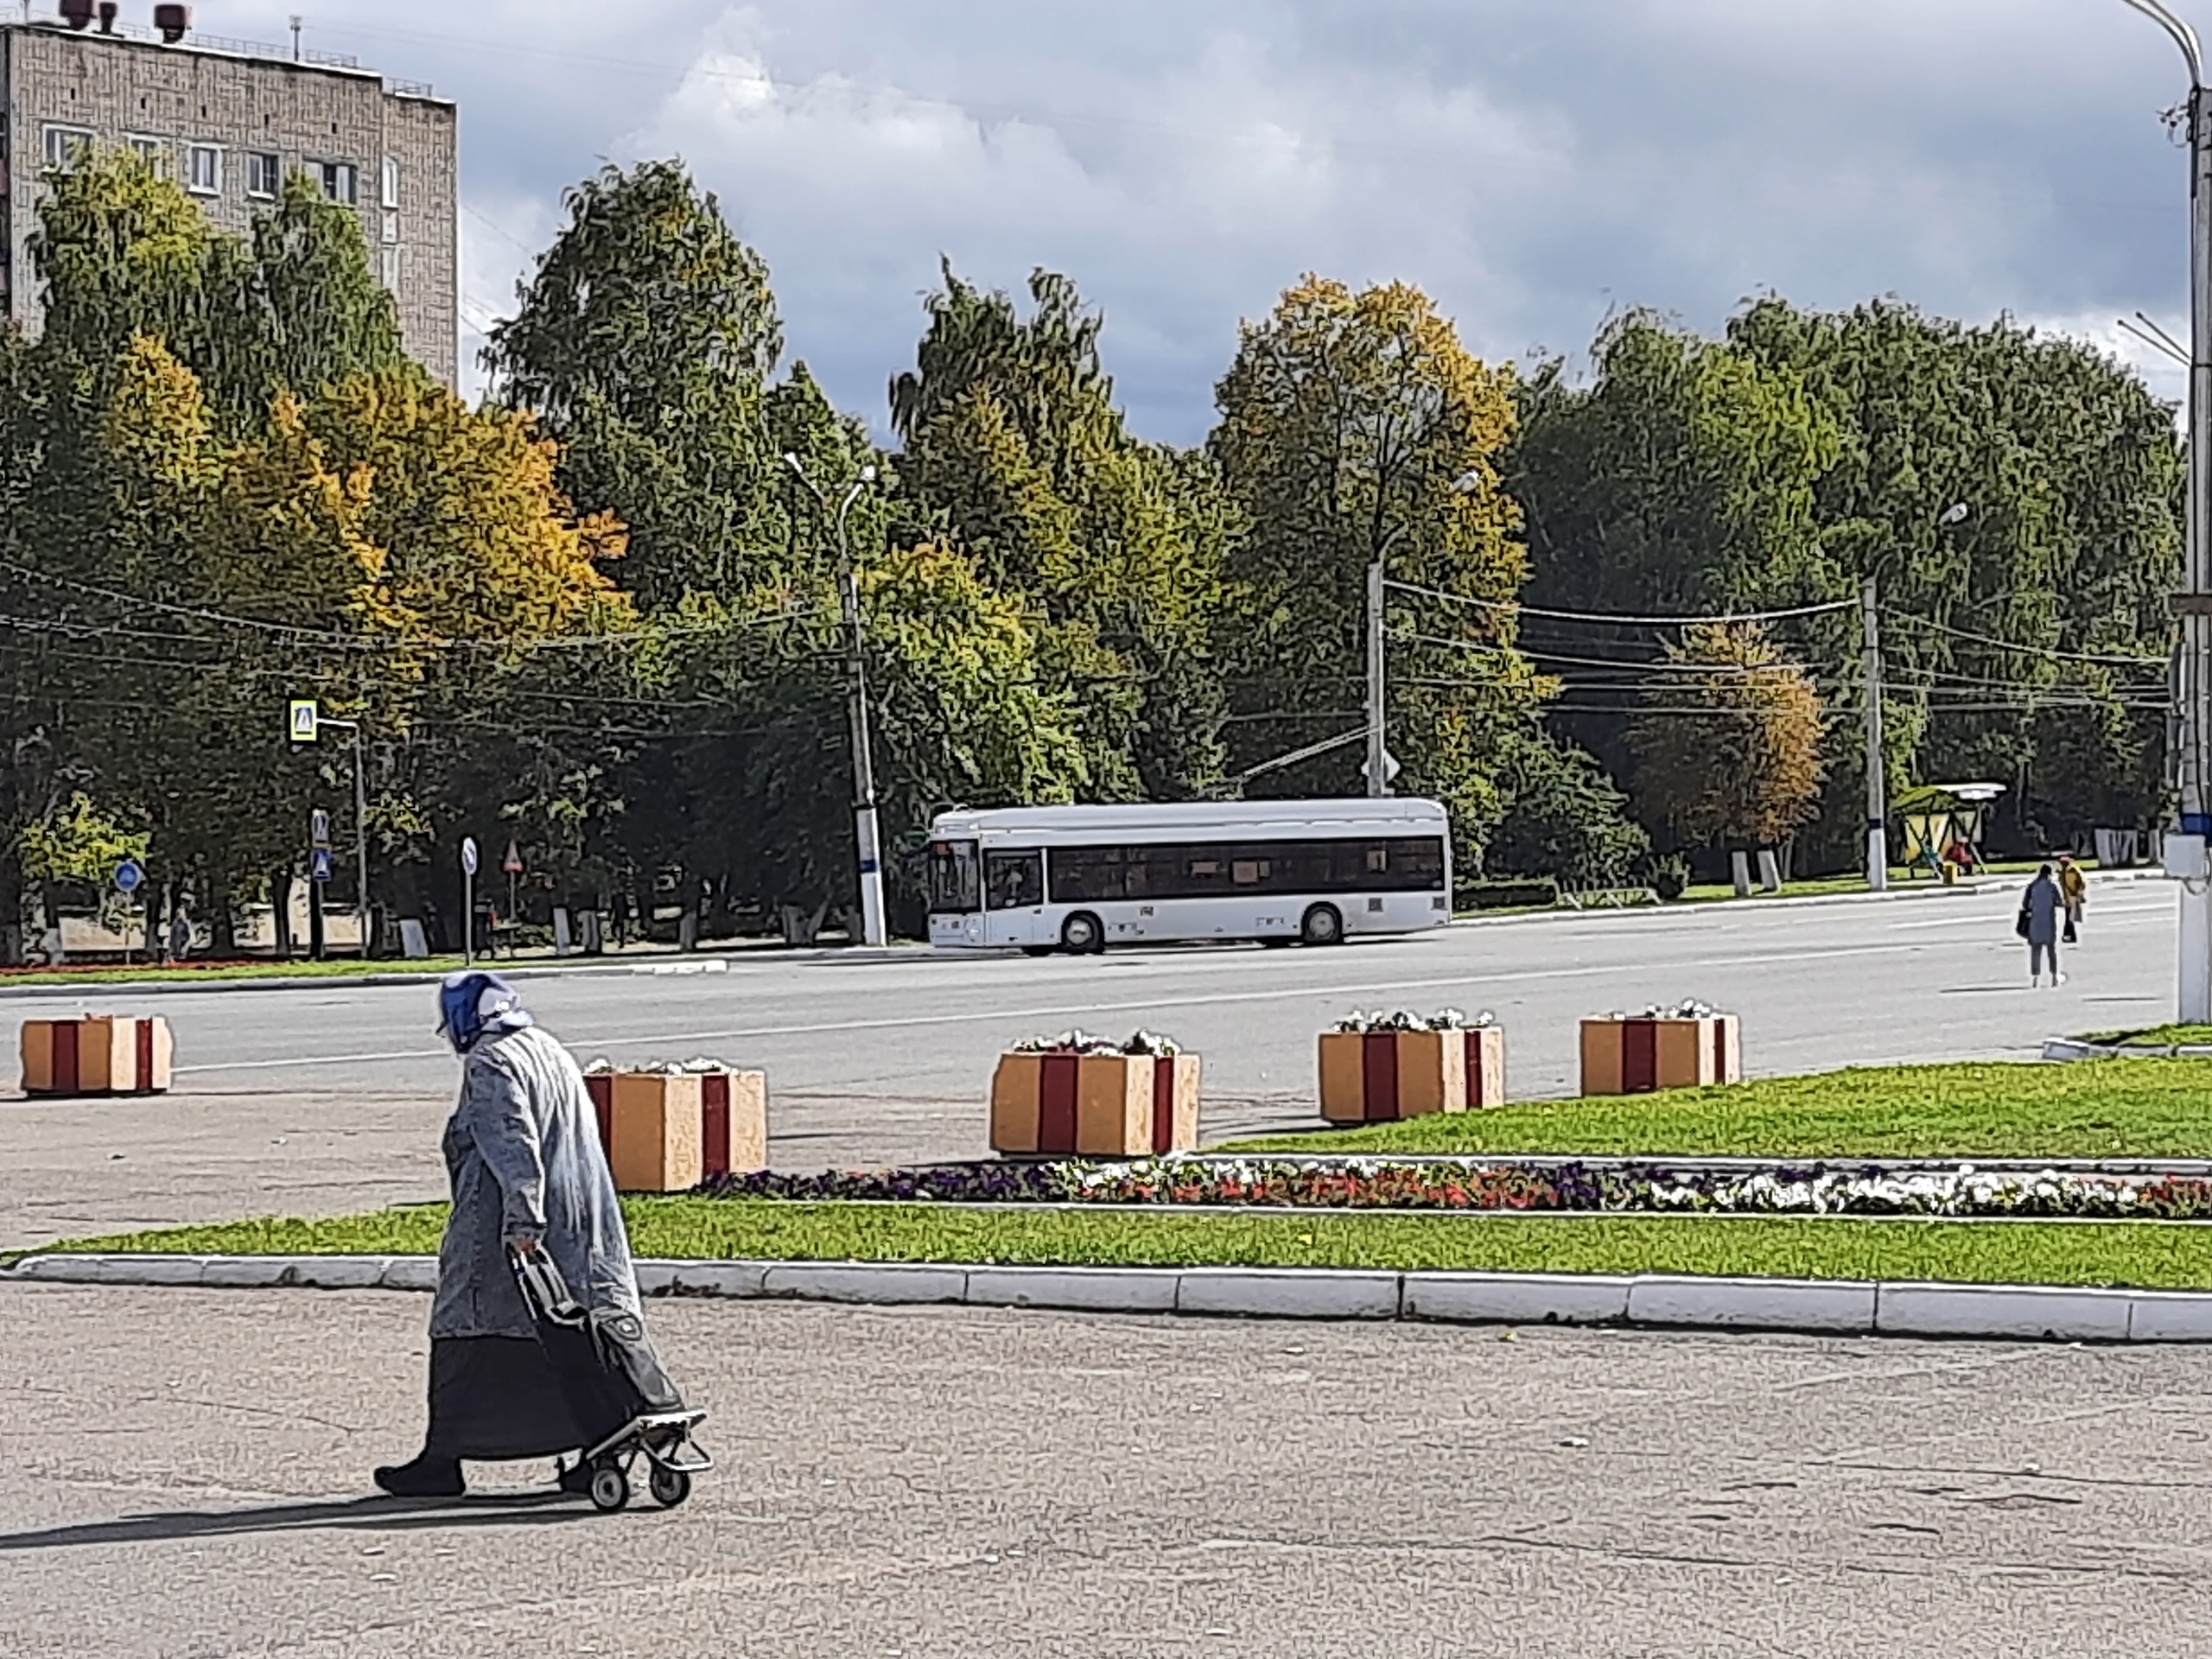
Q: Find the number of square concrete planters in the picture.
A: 5